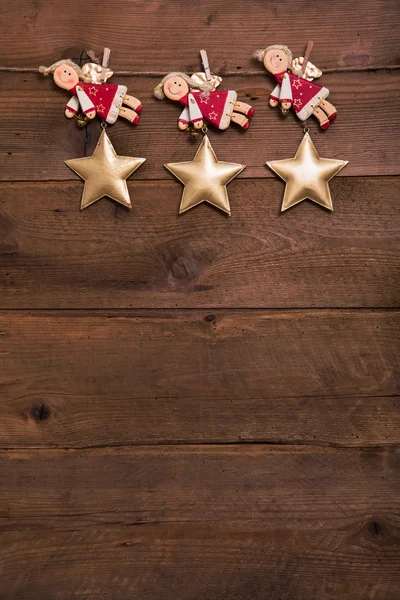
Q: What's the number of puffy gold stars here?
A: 3